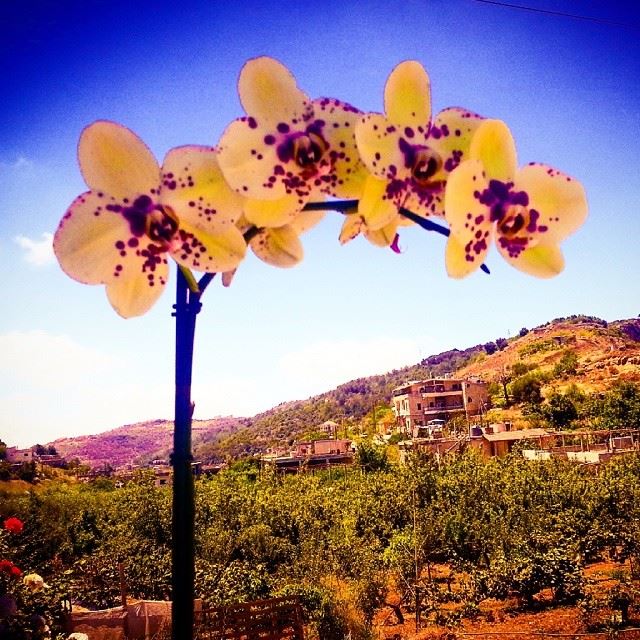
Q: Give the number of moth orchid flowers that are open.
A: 4